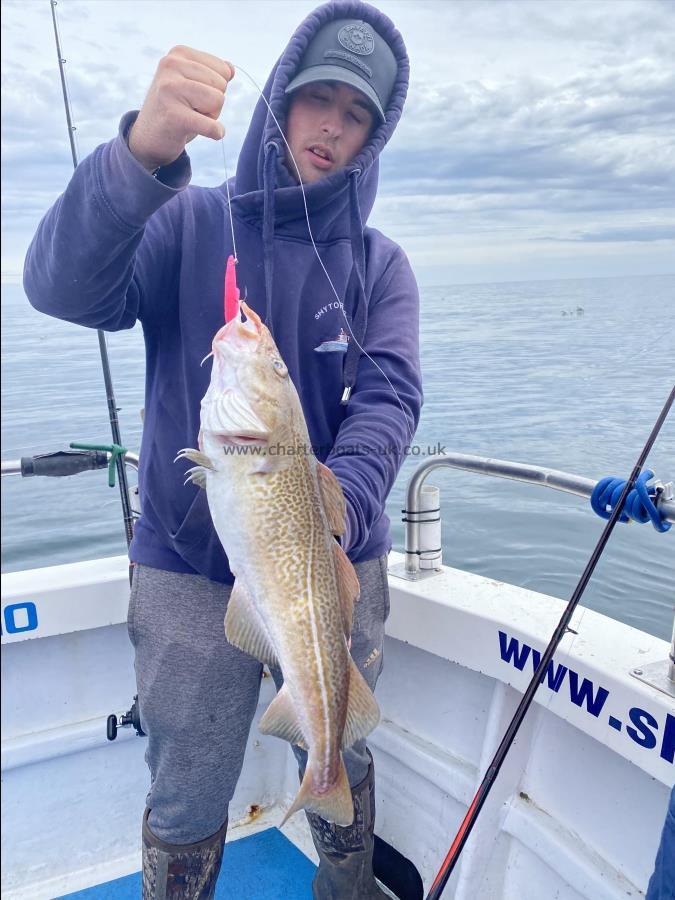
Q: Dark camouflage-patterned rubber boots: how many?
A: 2